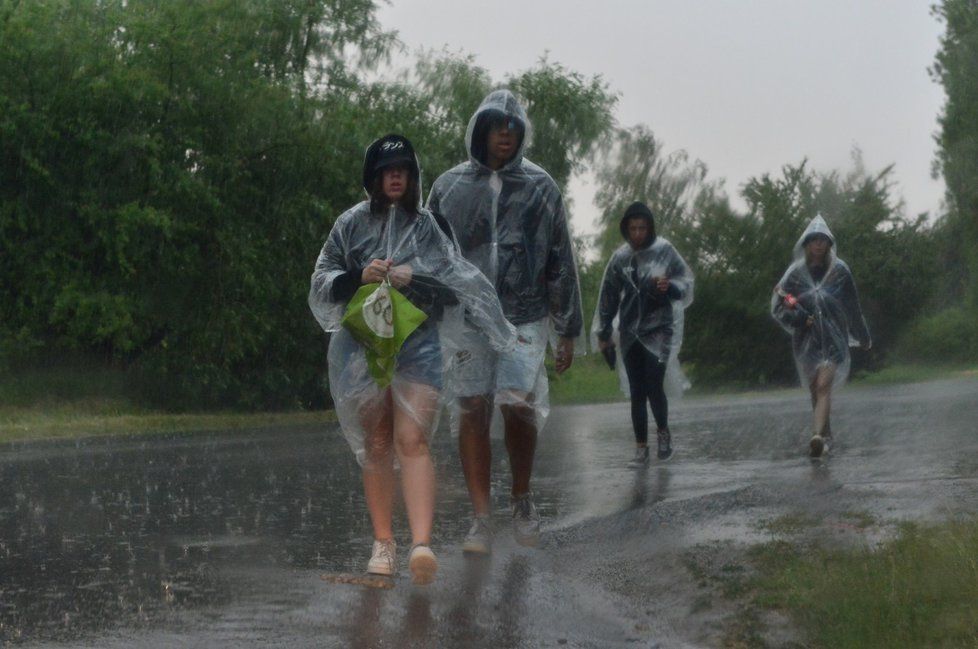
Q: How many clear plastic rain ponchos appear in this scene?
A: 4